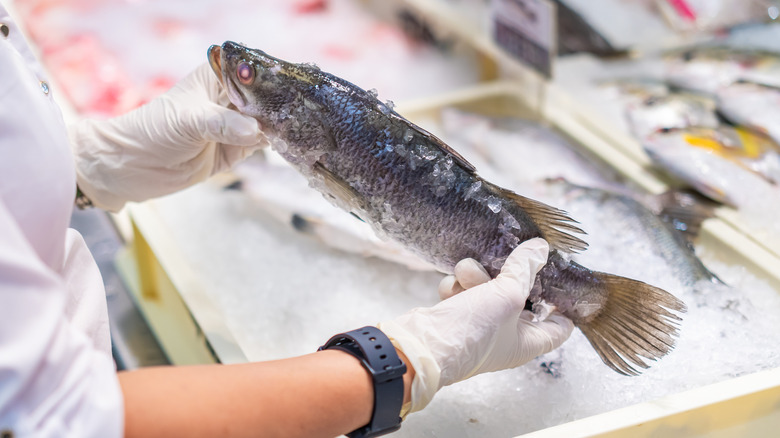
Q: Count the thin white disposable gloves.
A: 2